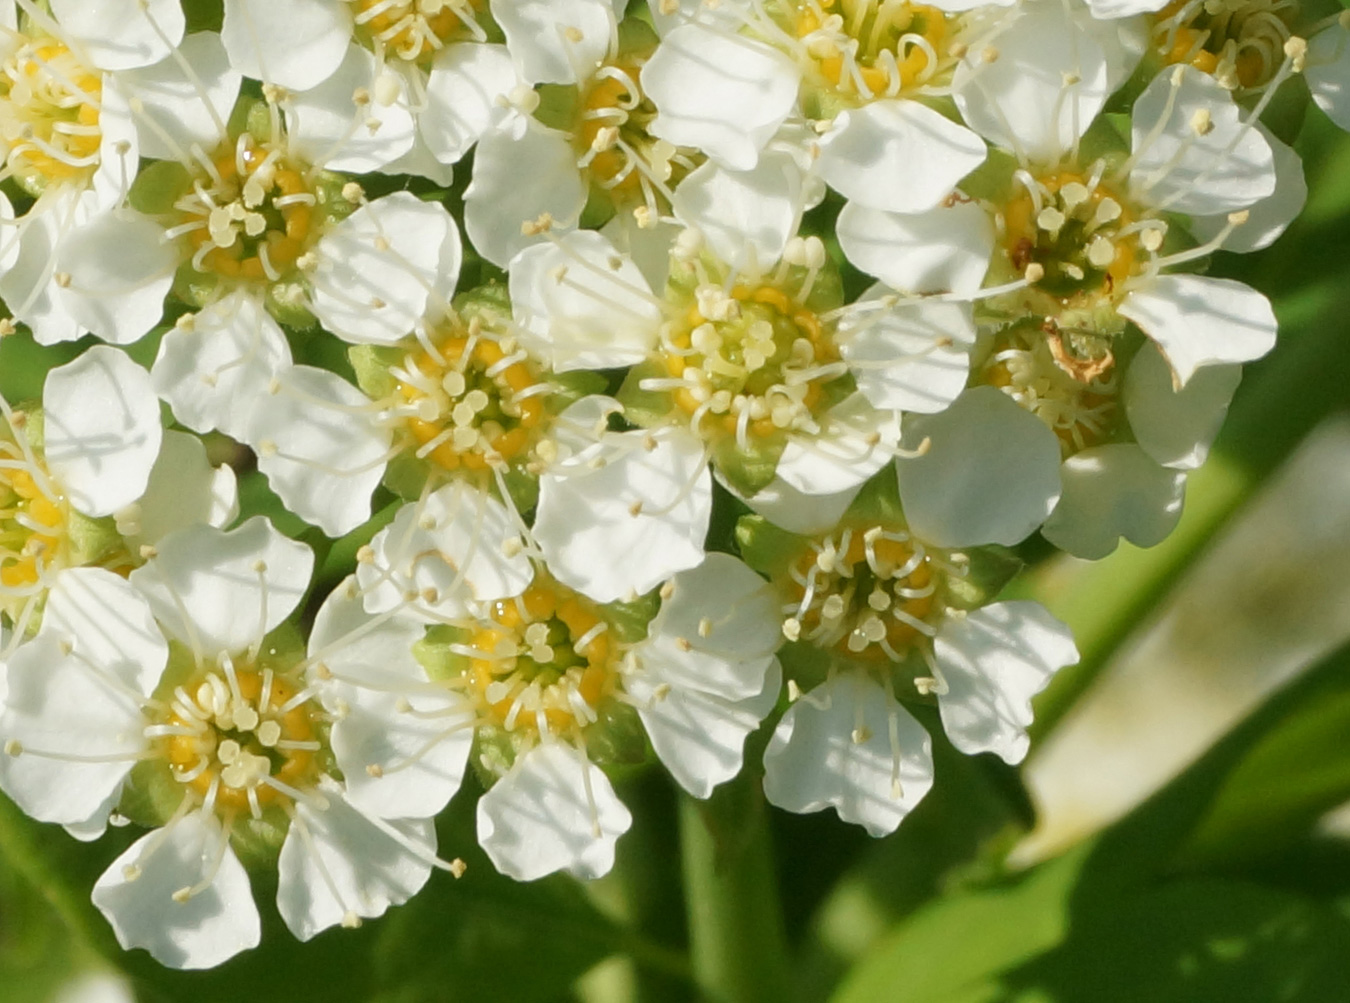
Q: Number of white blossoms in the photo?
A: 14